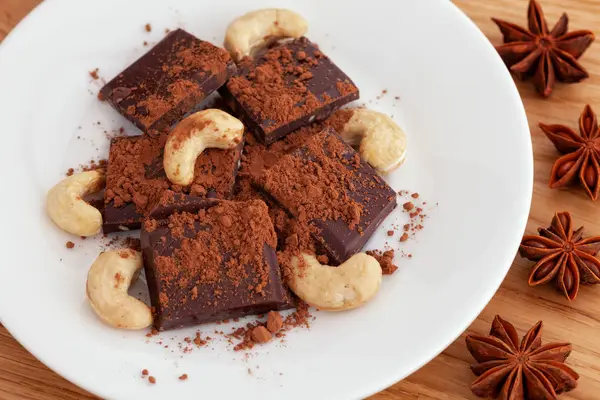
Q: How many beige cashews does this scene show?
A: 6